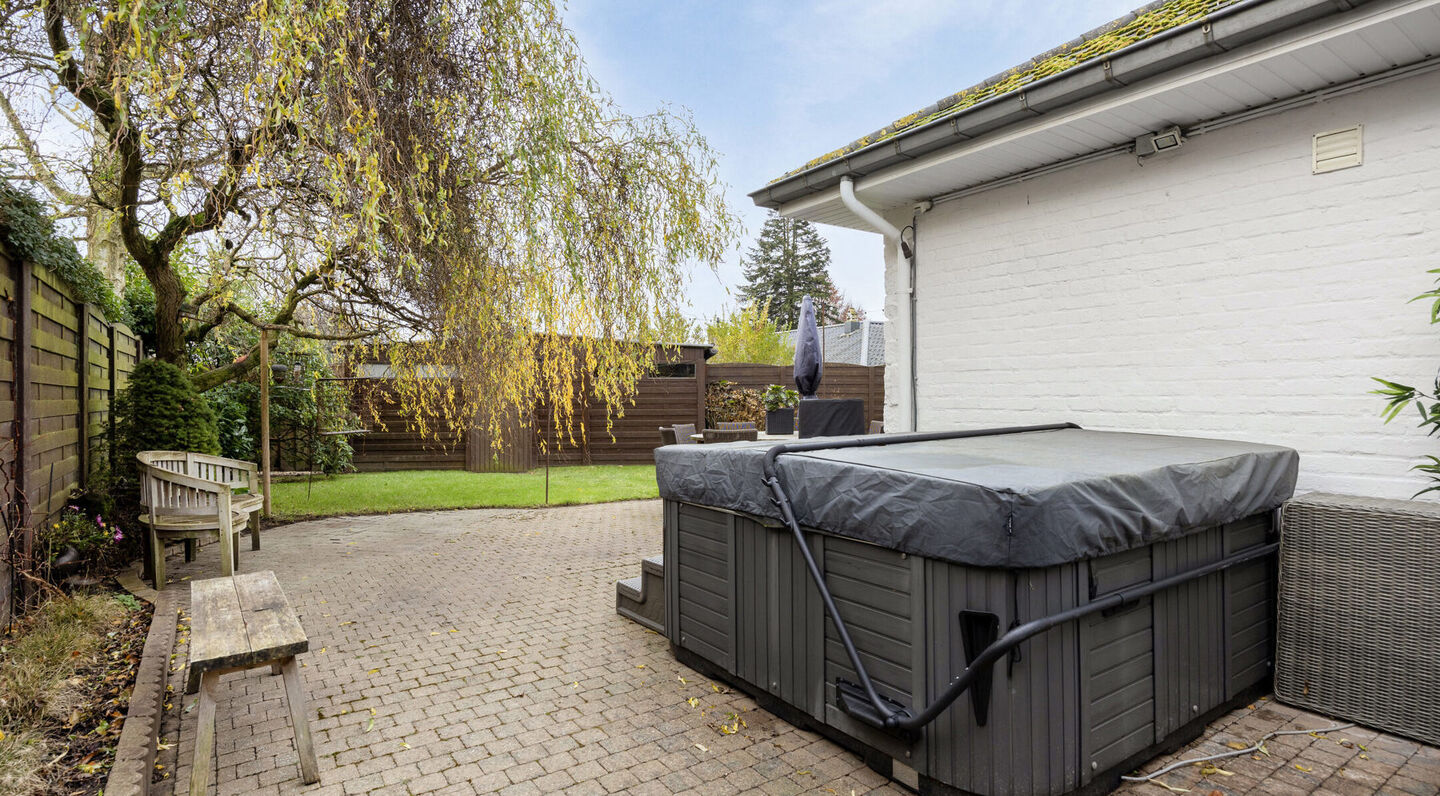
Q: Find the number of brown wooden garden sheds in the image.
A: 1